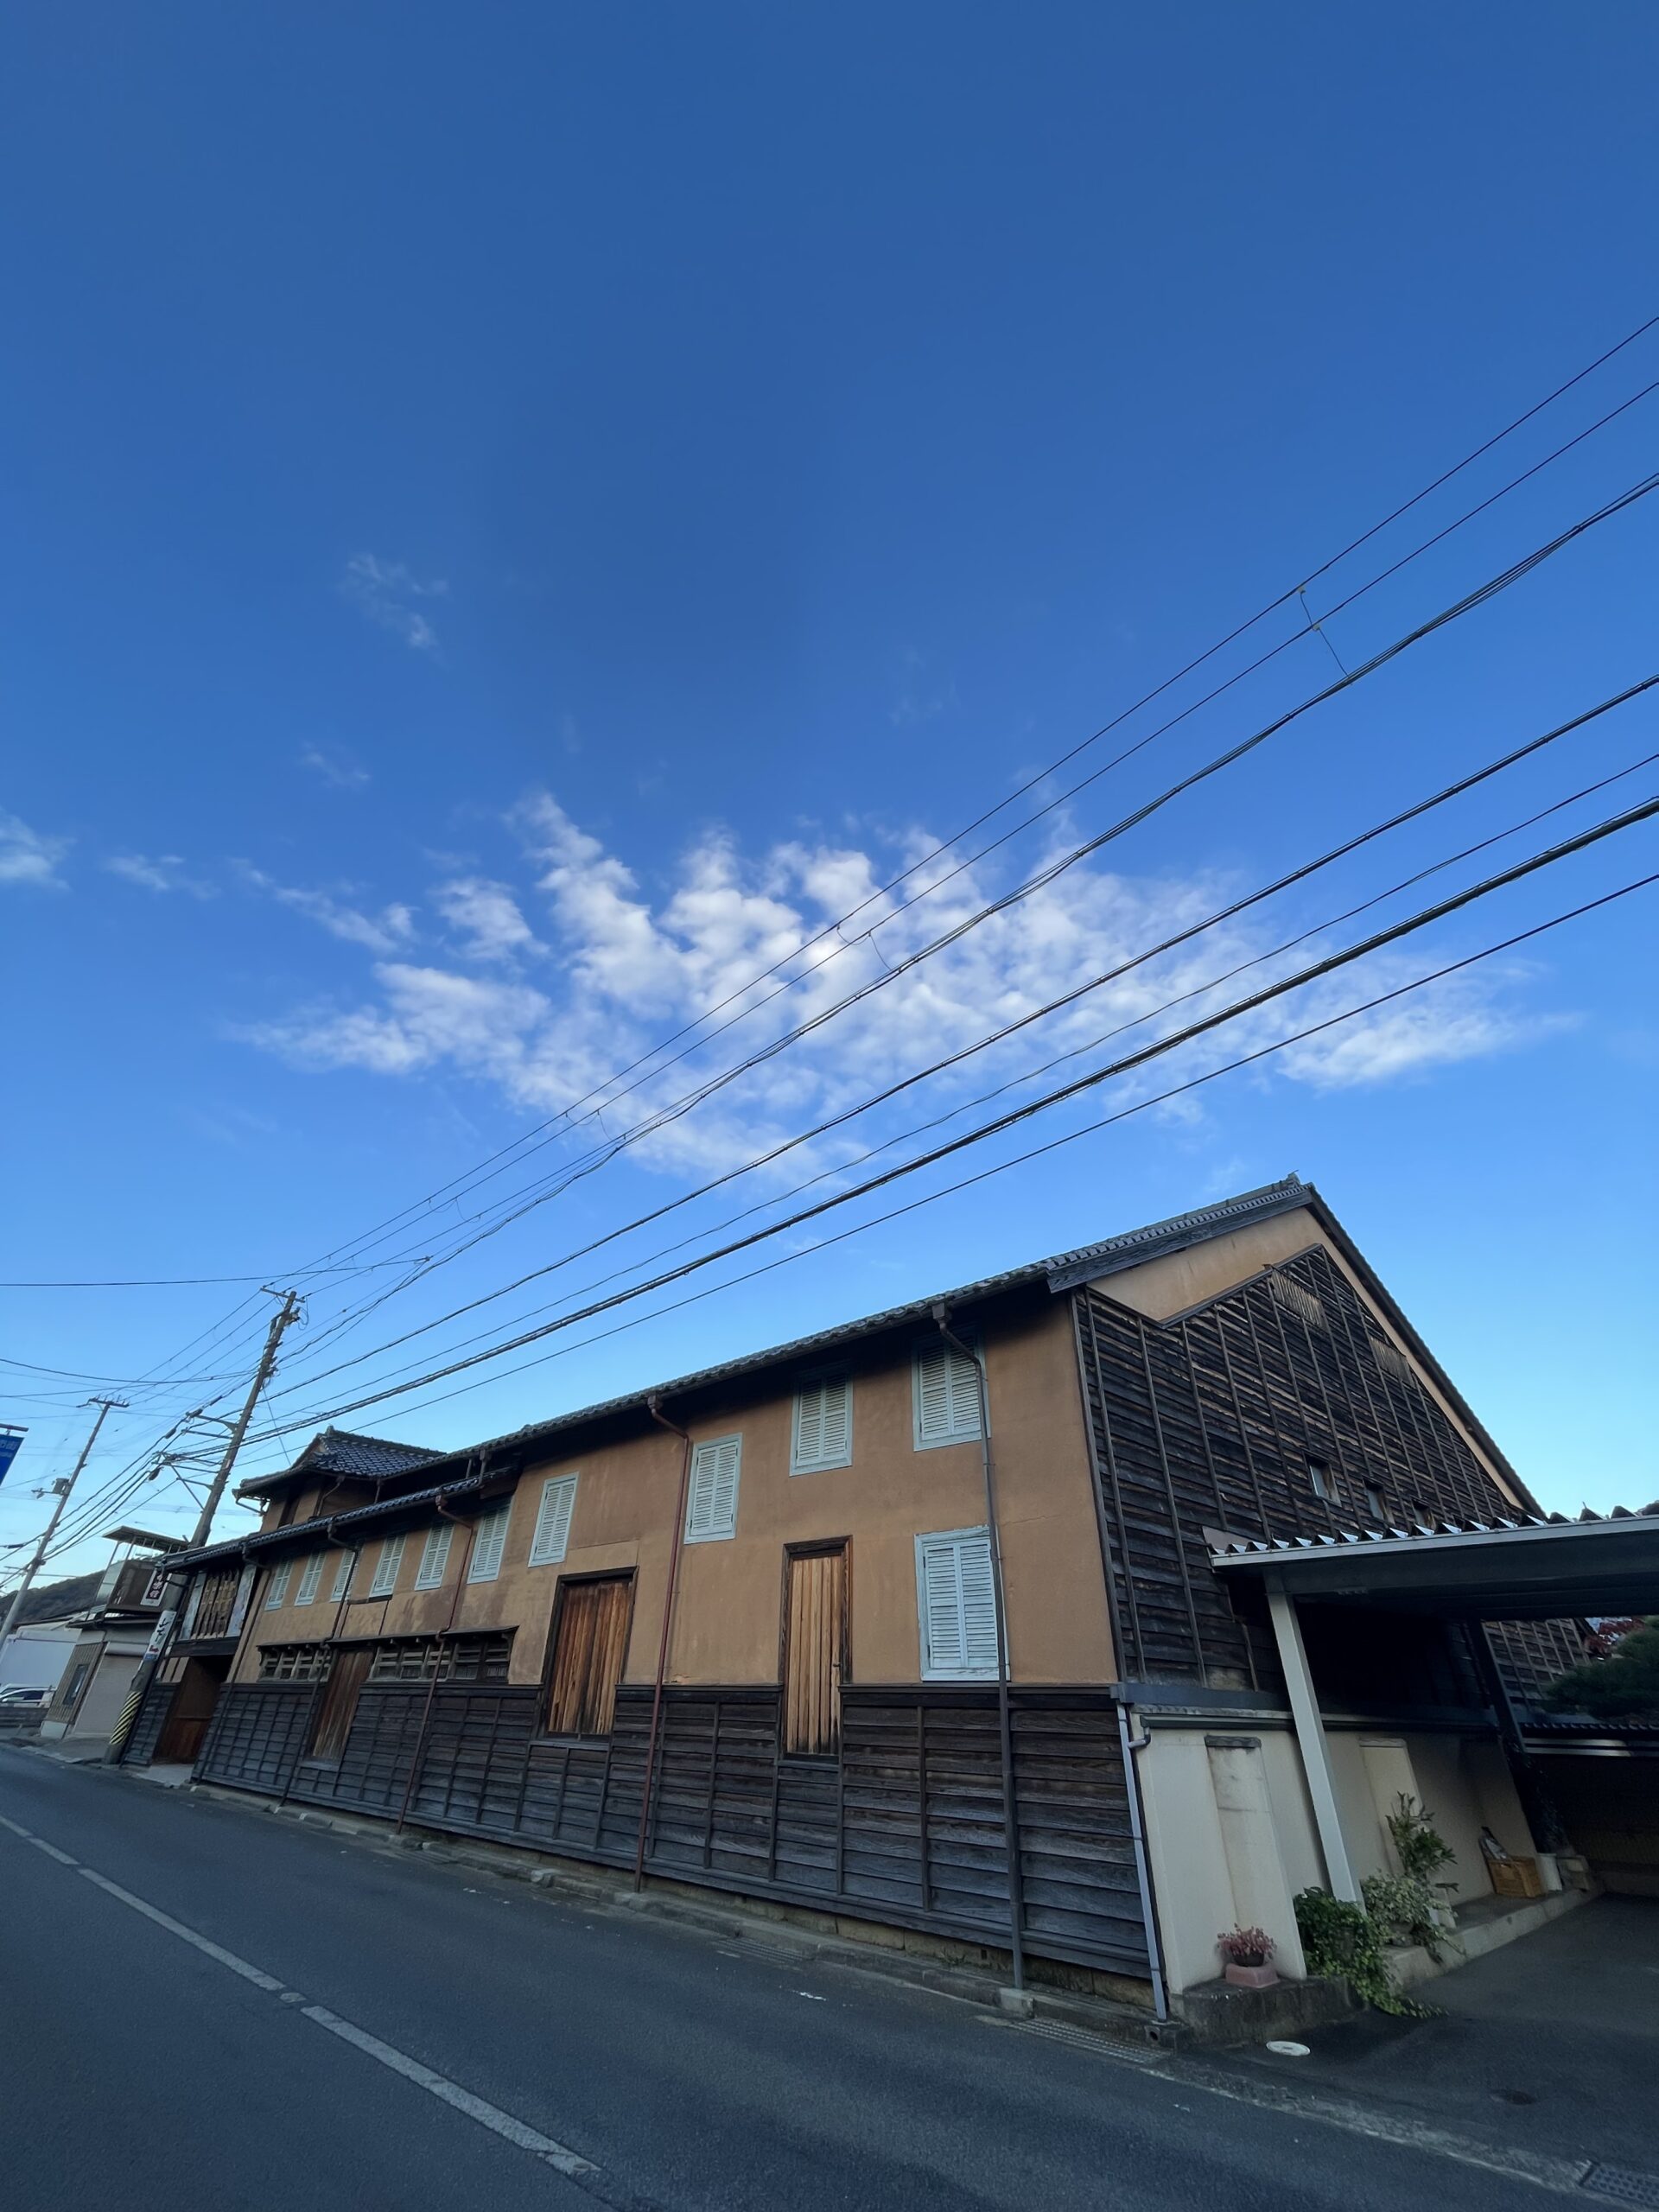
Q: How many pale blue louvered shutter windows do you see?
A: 11